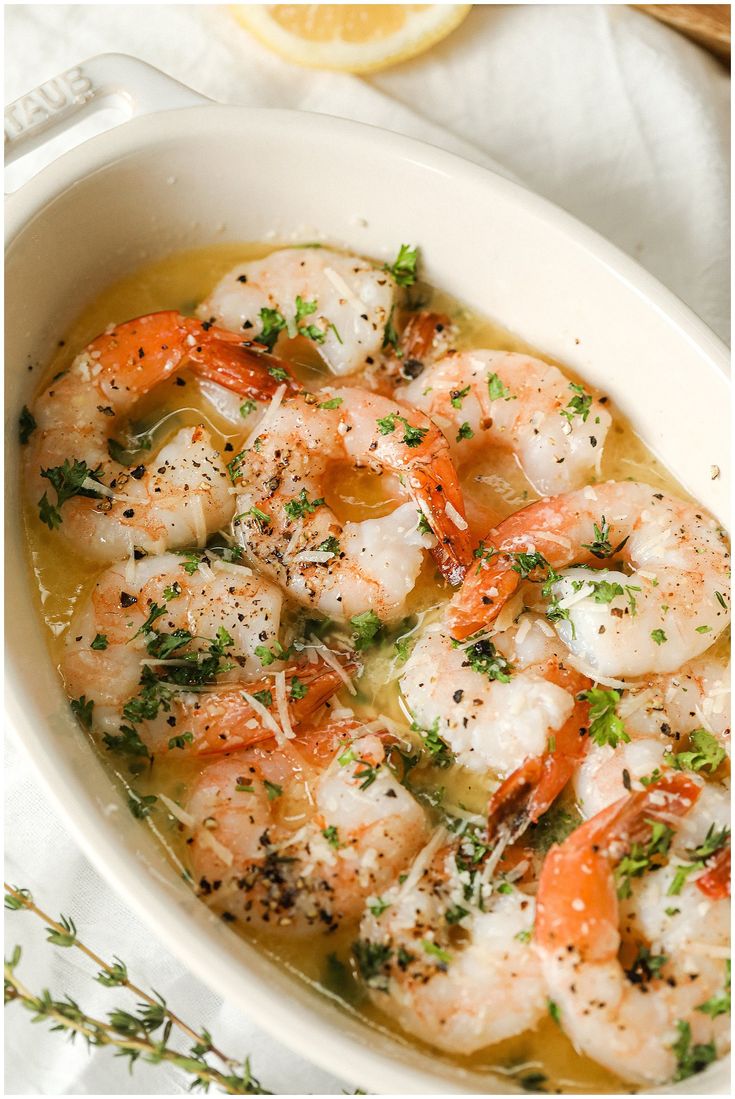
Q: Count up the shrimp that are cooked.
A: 11